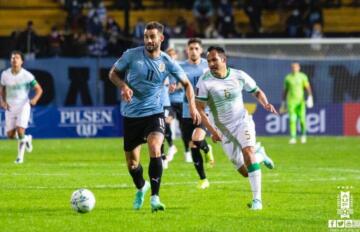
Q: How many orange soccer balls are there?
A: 0